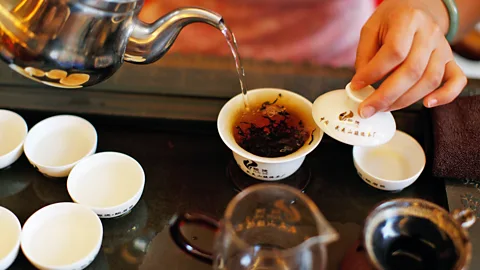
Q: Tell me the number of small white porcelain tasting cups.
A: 6